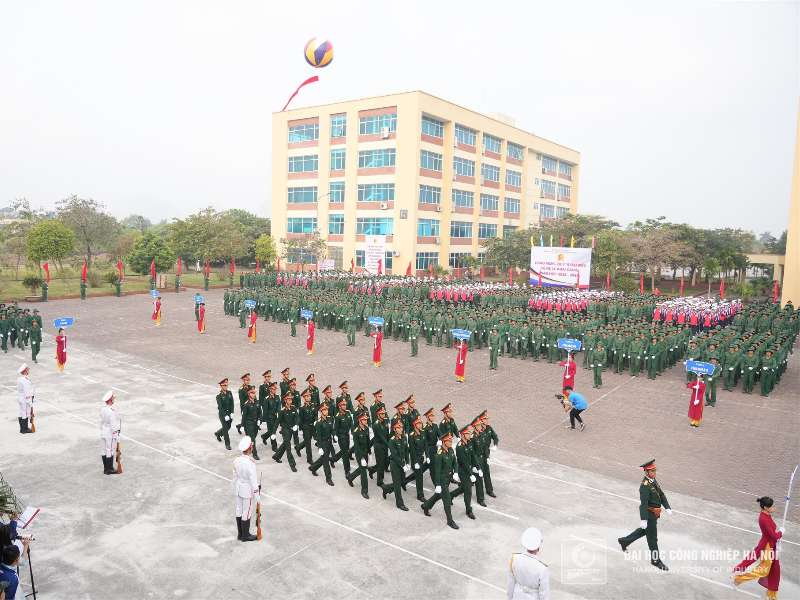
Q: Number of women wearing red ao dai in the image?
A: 10